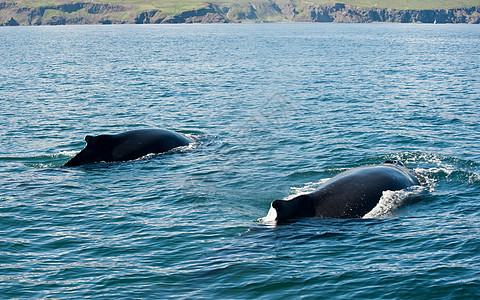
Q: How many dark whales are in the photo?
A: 2